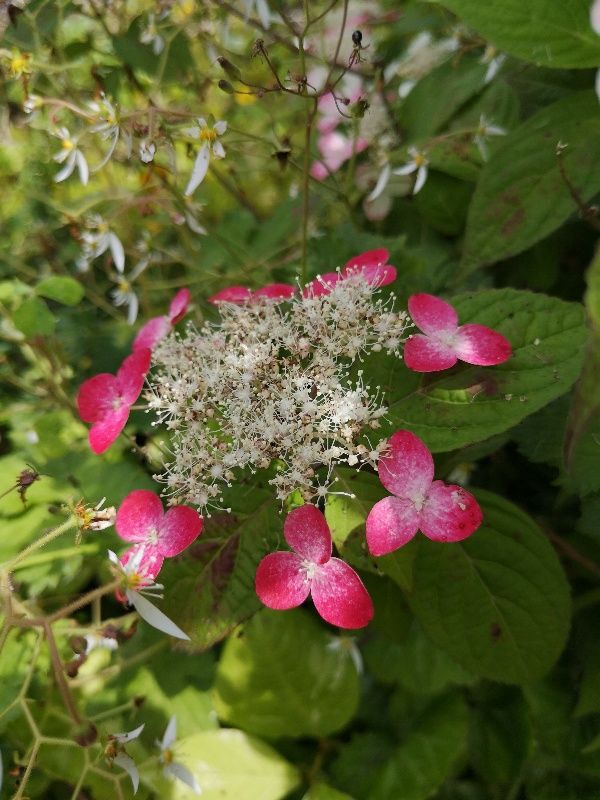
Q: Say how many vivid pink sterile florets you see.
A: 8